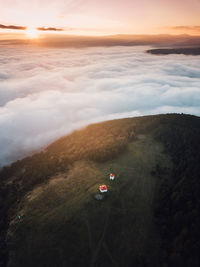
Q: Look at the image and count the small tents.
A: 2